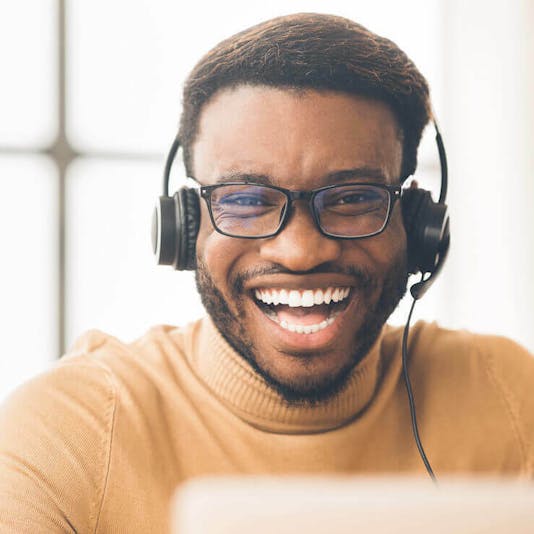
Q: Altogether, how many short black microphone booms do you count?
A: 1